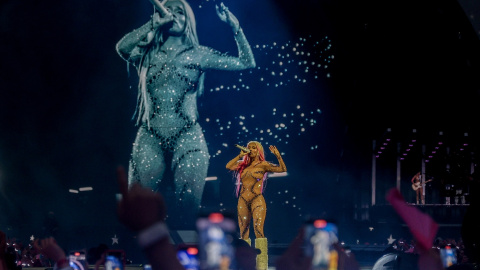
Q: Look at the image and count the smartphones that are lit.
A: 6